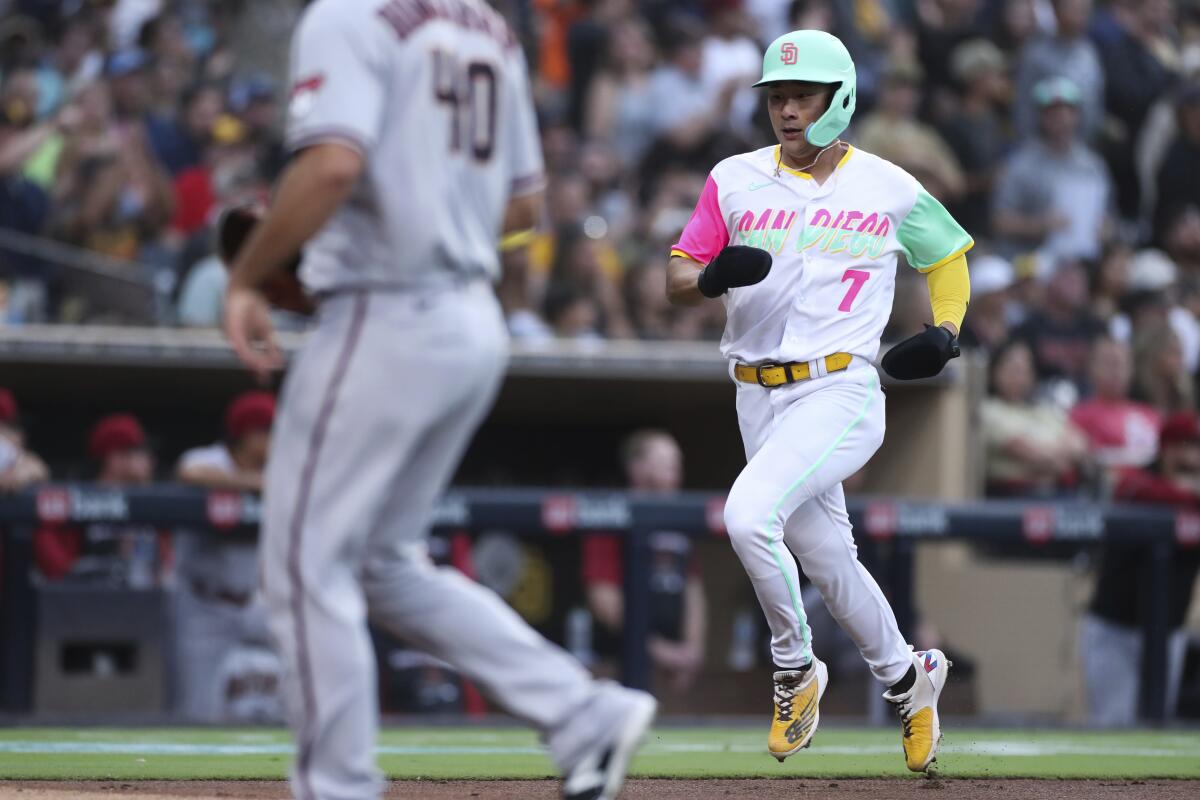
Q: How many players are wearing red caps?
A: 4